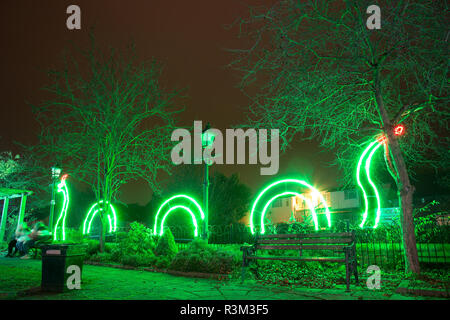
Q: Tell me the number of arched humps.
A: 3